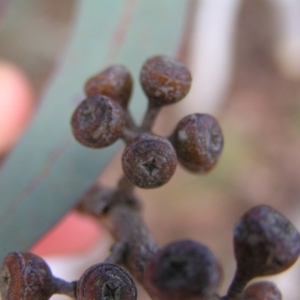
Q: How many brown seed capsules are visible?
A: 10